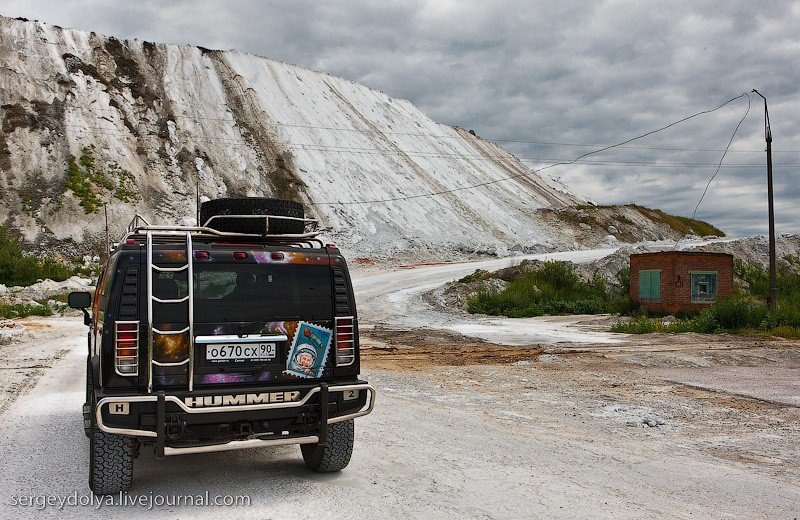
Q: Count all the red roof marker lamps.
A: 5